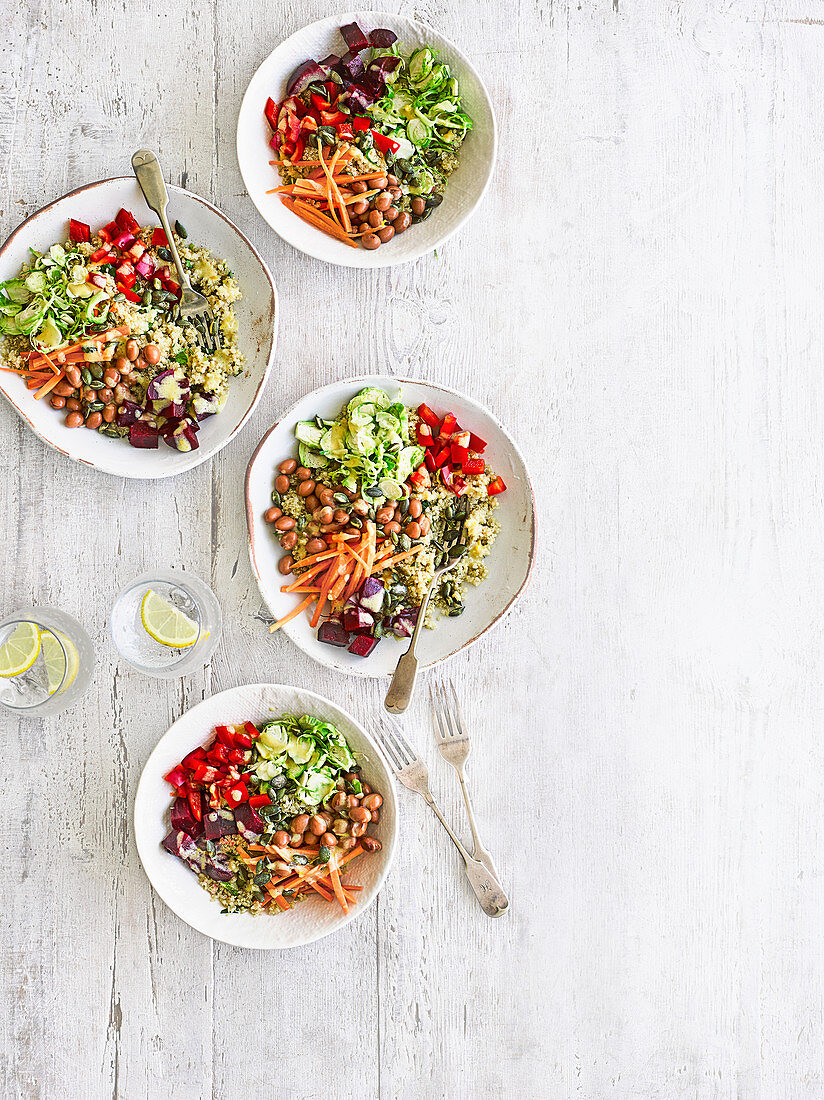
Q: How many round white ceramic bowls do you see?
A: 4